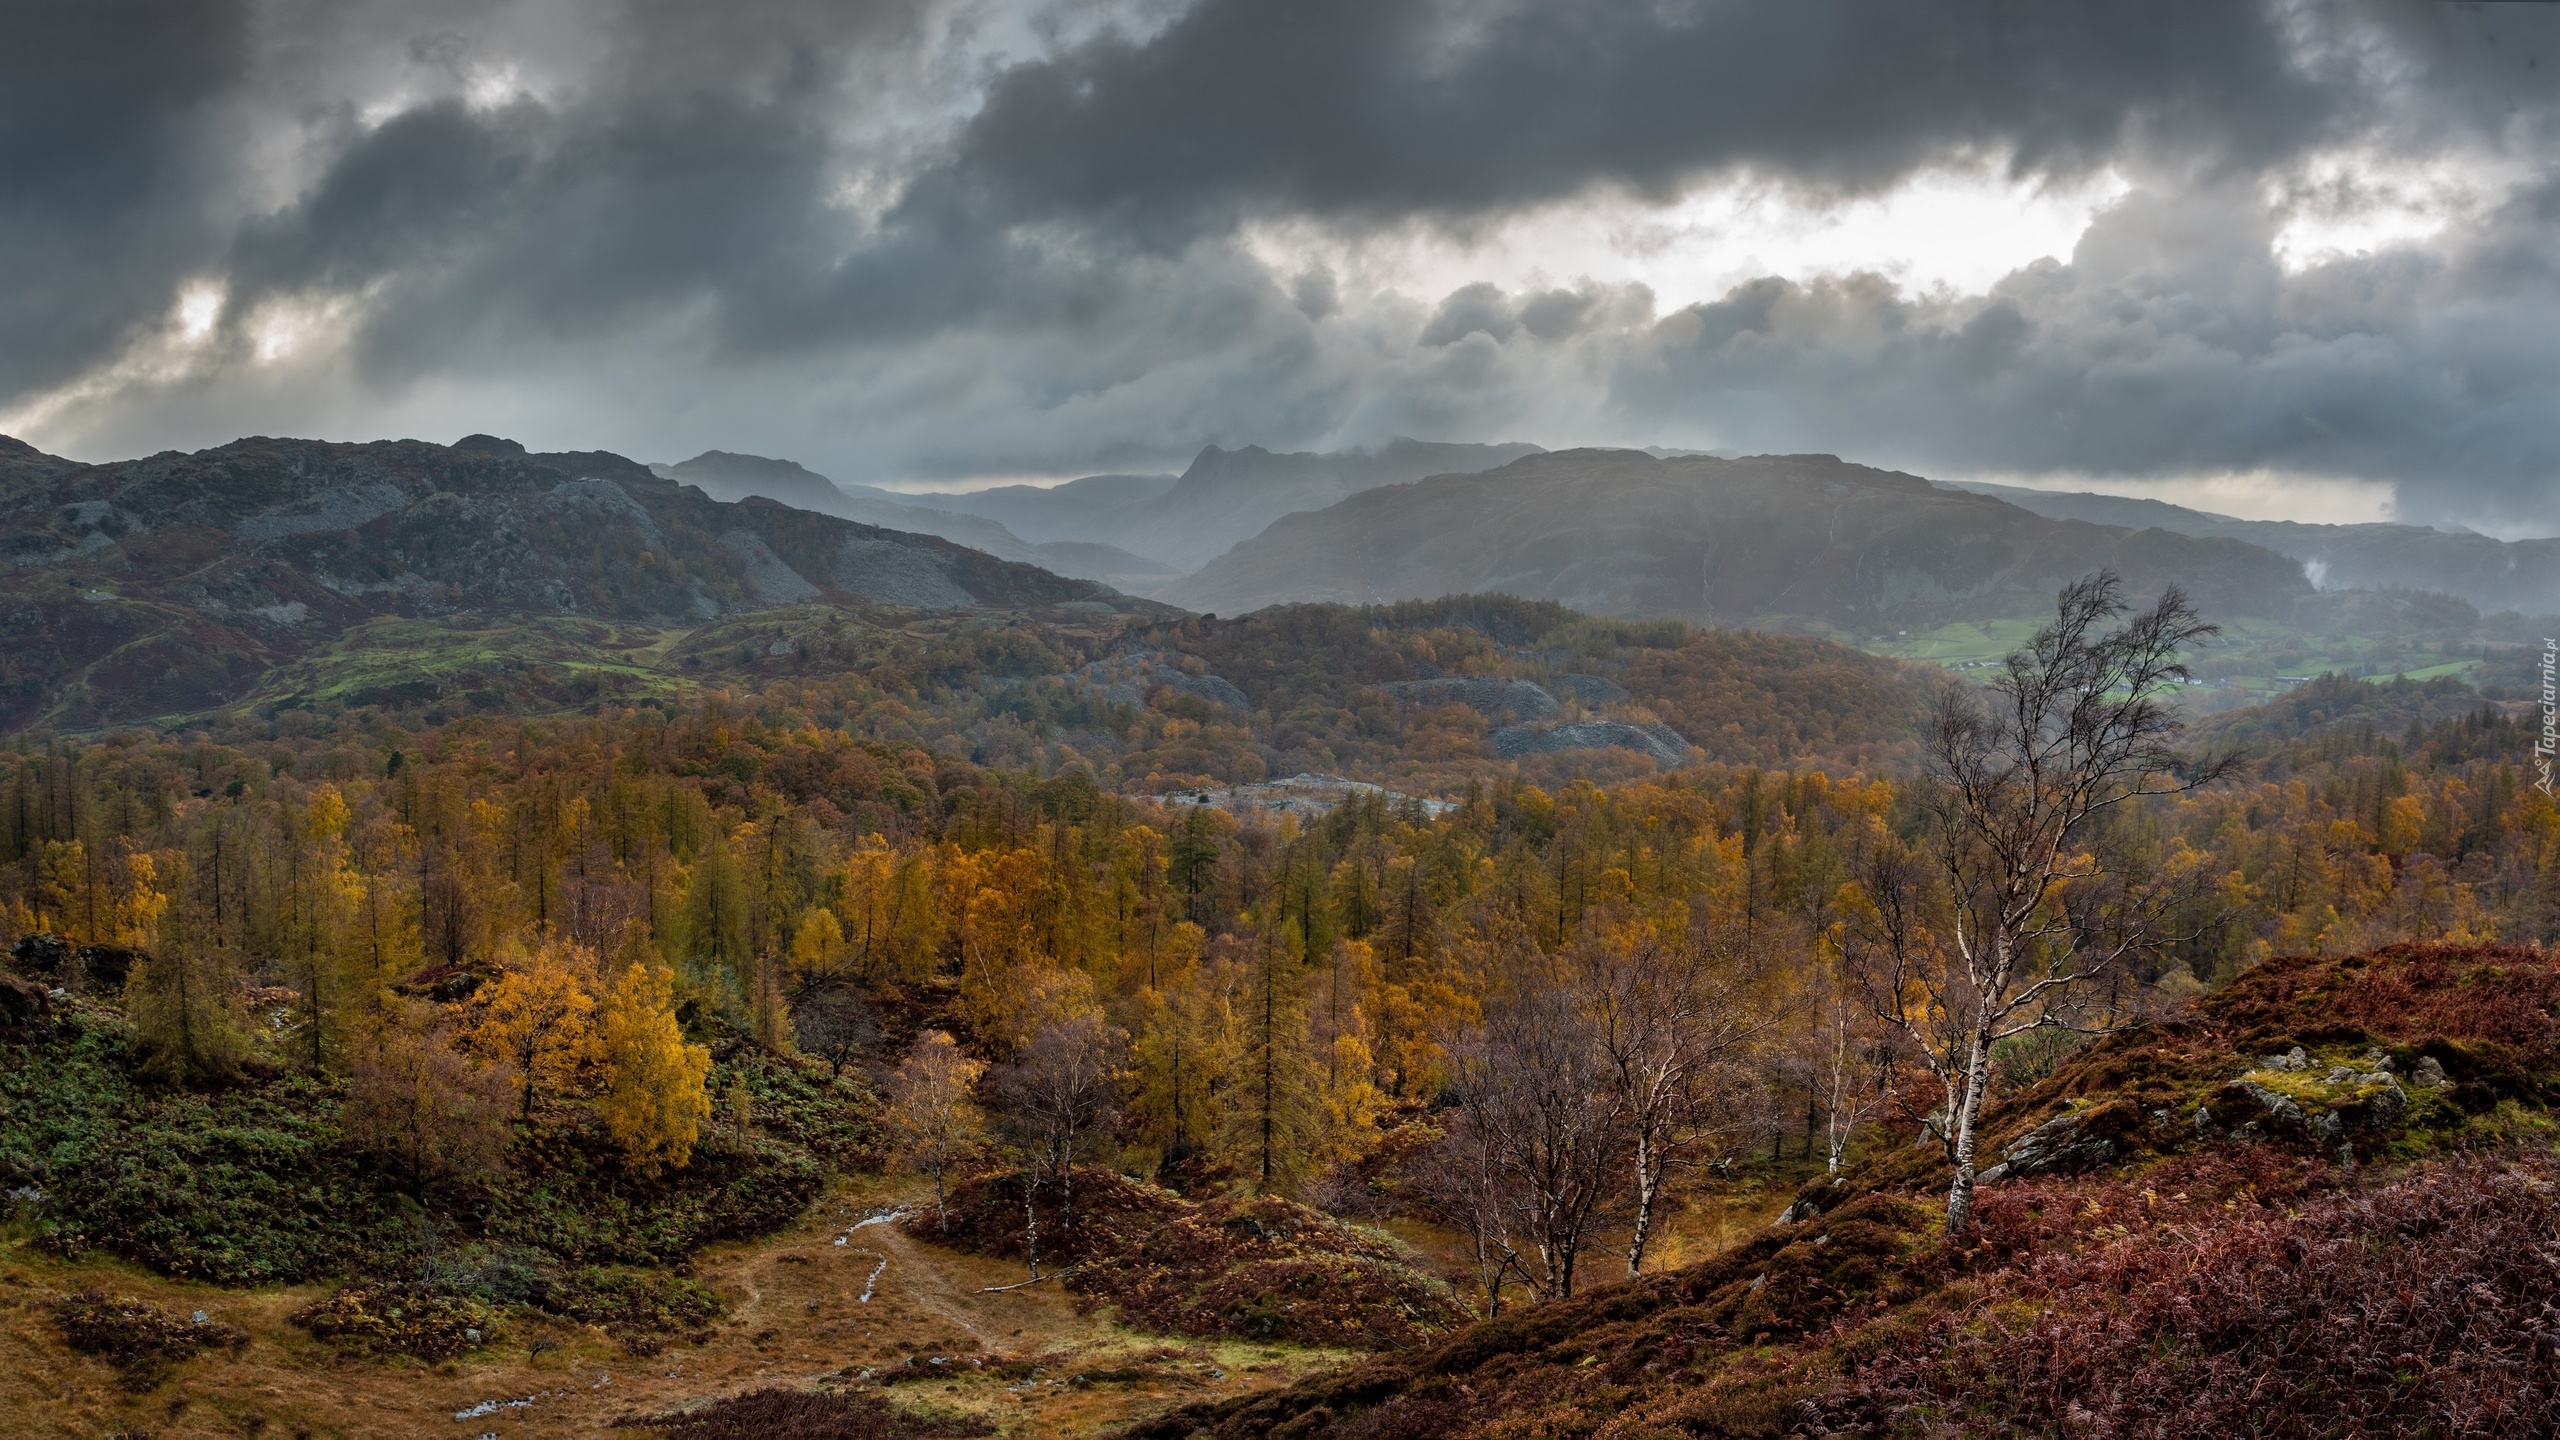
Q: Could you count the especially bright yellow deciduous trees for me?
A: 2